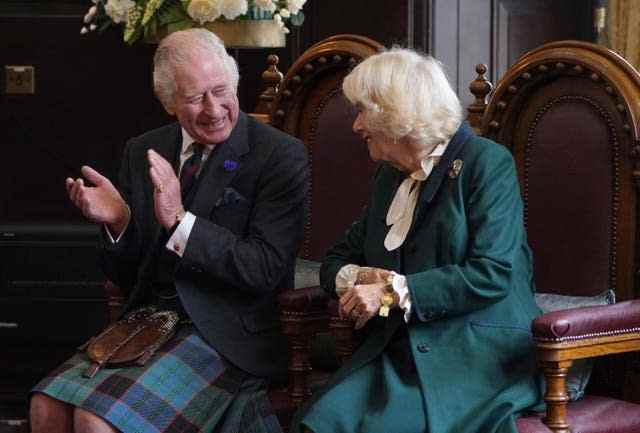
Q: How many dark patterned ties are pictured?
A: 1